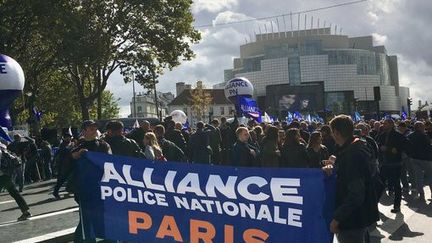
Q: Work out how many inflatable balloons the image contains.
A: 3